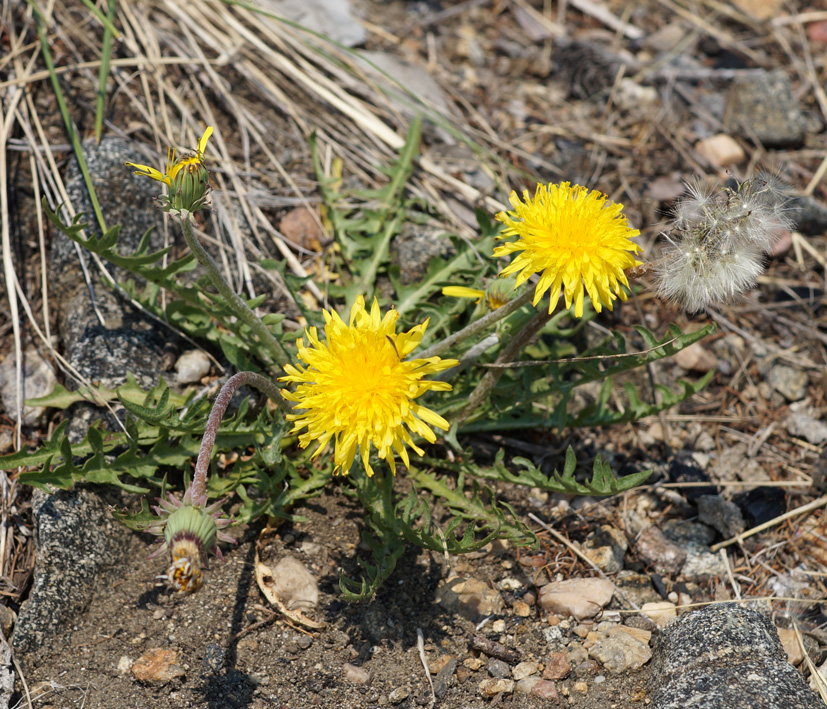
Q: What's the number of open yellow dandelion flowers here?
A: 2